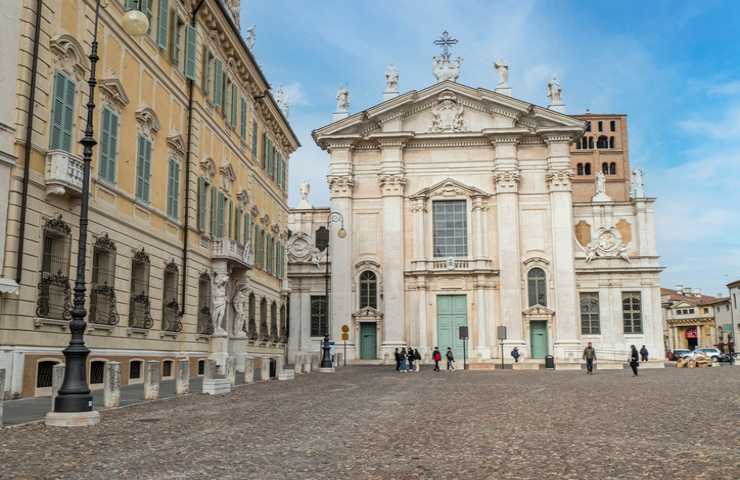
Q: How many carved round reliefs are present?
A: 2